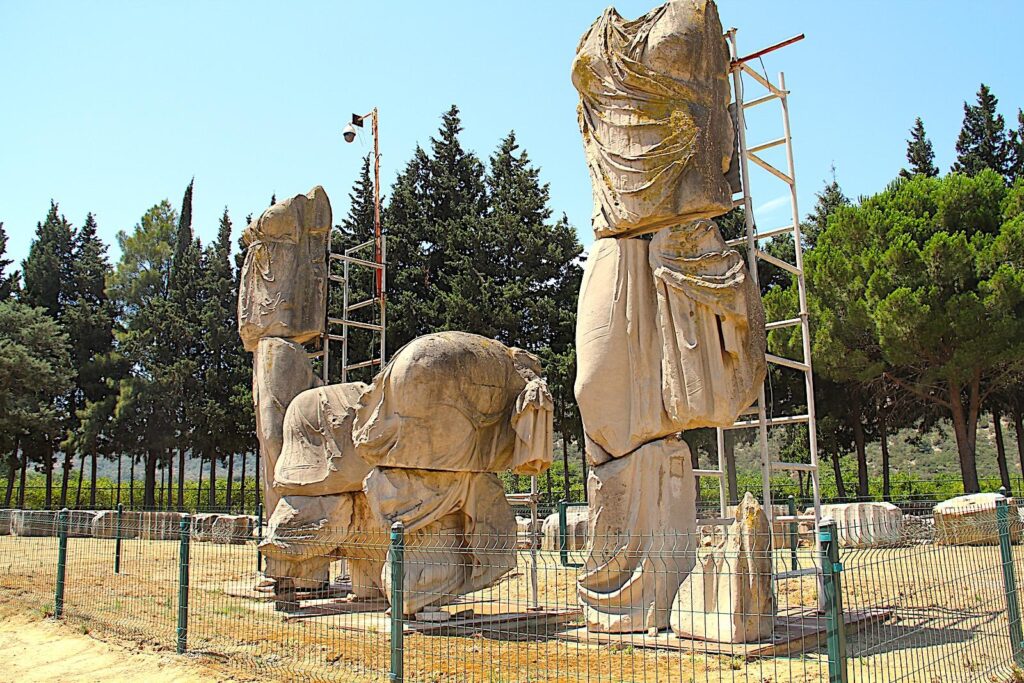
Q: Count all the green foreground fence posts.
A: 5